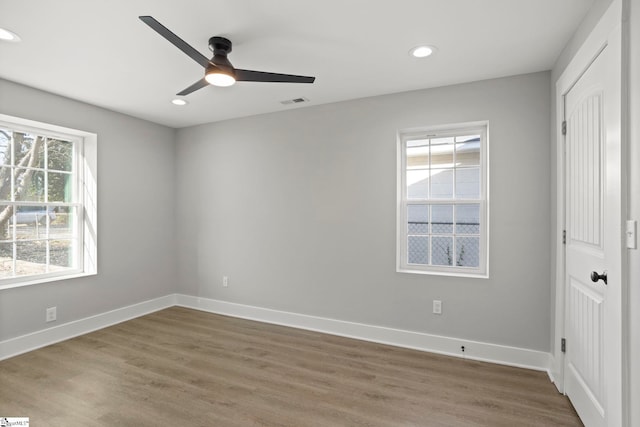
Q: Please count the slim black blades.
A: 3